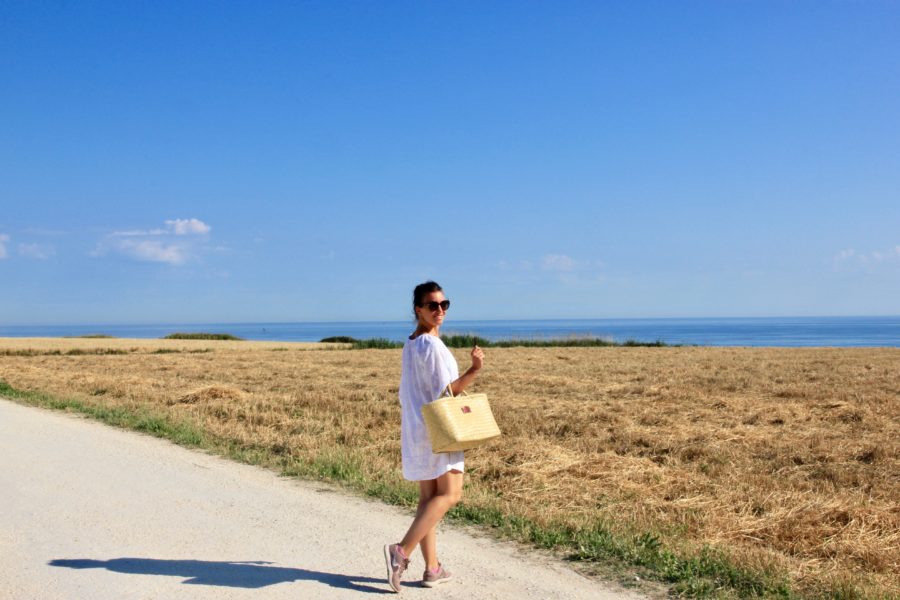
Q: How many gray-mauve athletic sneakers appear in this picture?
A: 2